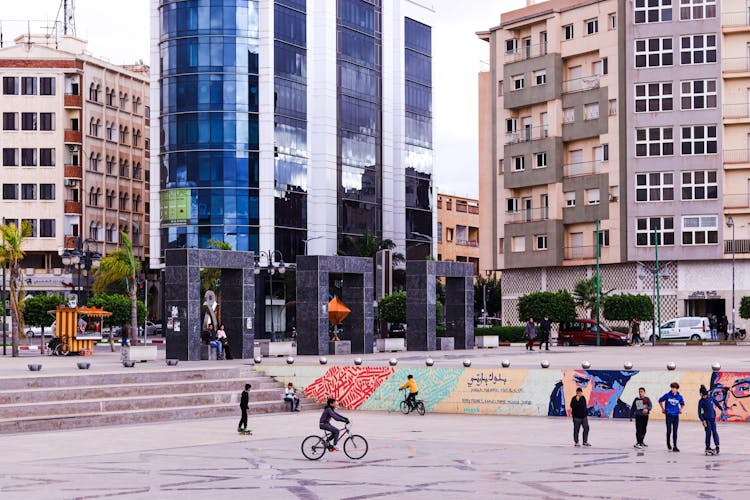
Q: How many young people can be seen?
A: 8